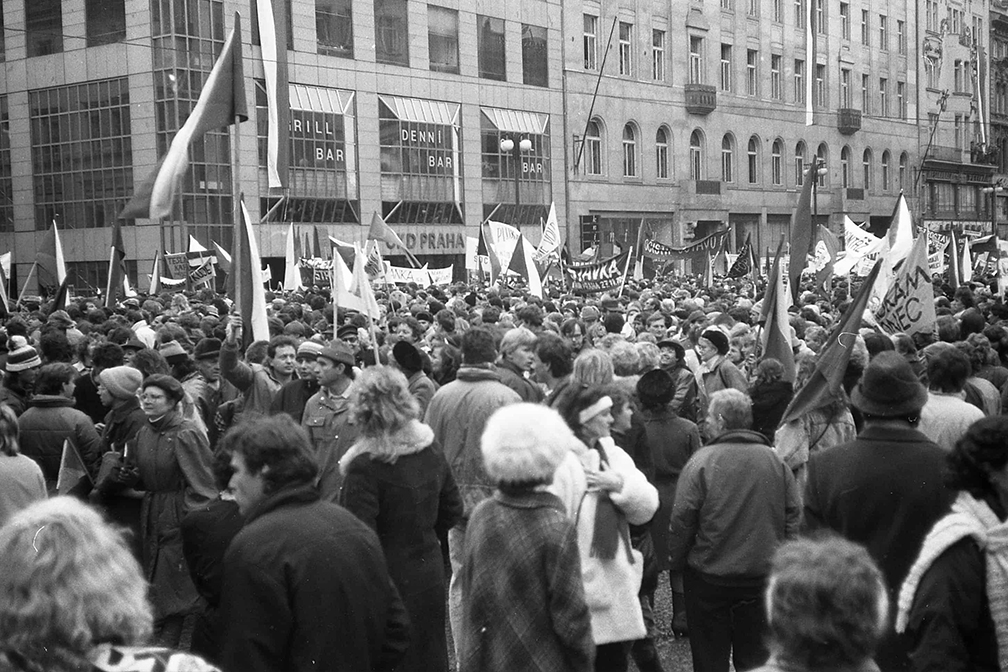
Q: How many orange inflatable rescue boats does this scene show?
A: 0